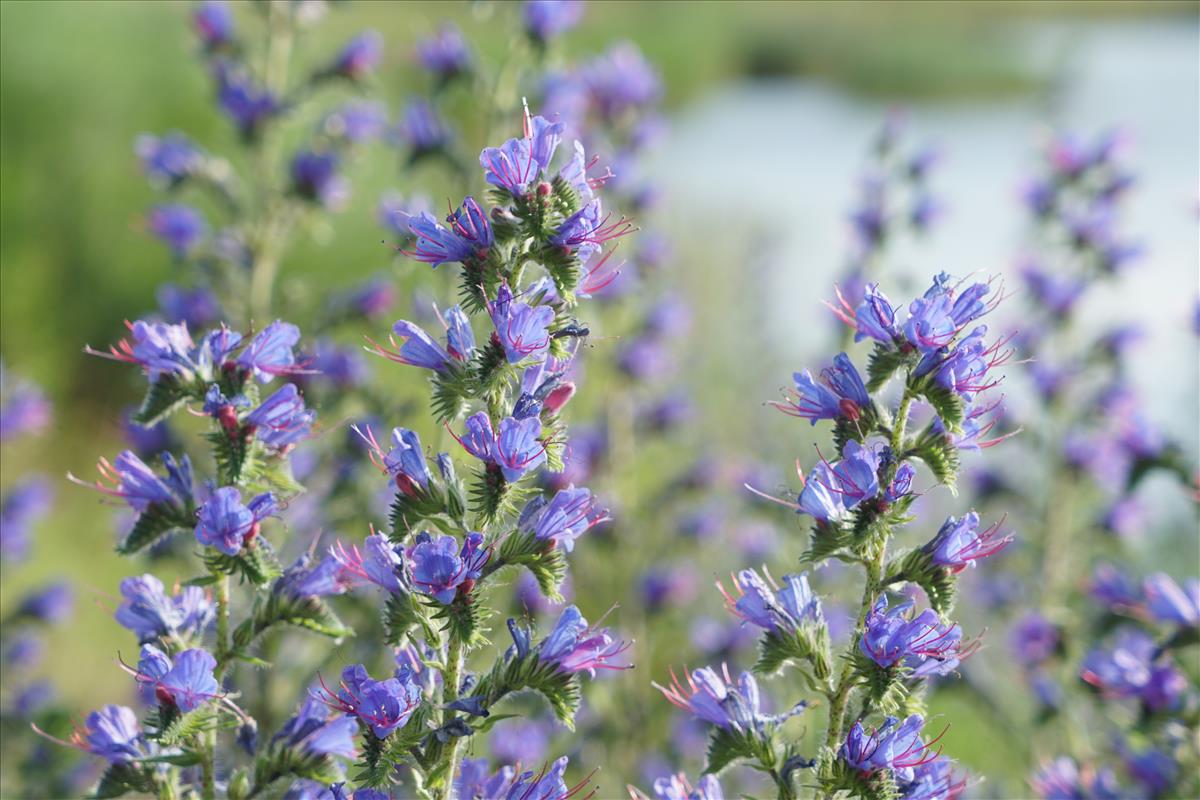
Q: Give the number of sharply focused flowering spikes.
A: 3